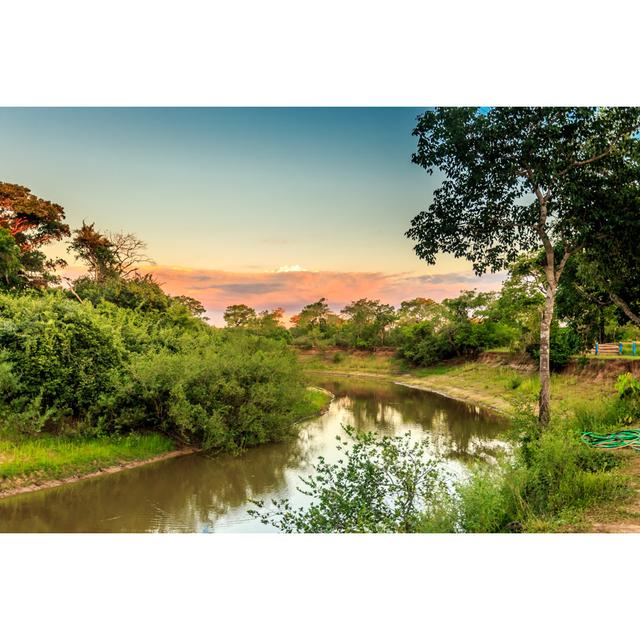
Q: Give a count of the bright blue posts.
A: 3